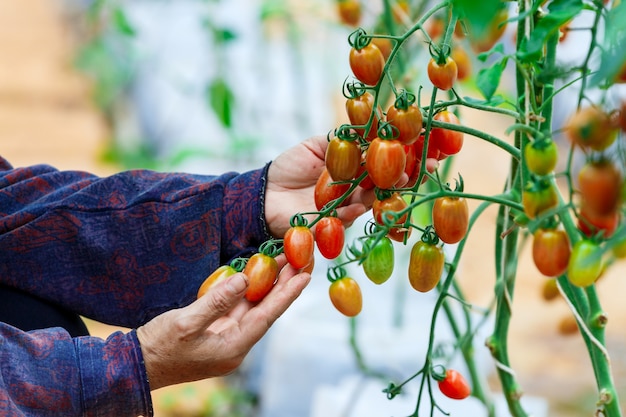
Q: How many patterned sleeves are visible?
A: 2